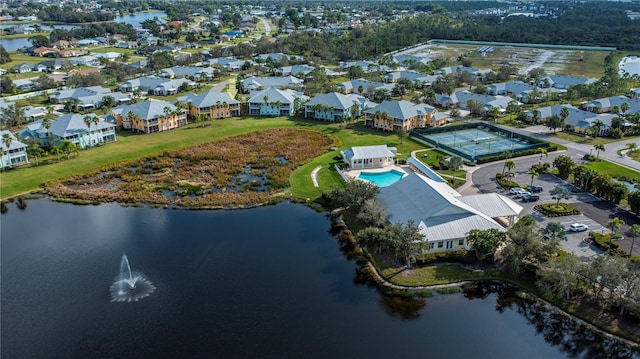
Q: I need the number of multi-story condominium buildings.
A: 7